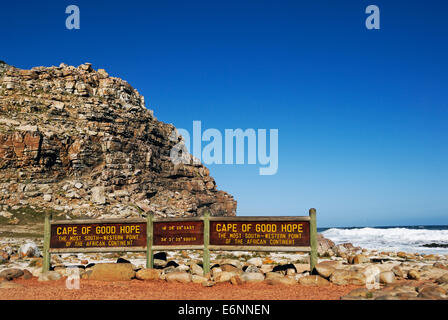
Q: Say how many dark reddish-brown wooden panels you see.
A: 3